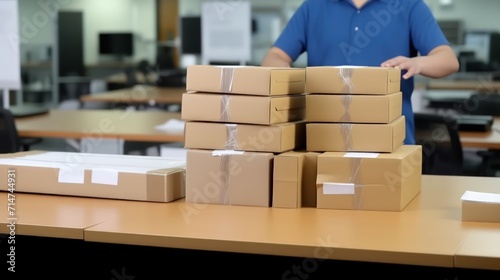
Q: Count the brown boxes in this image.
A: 11